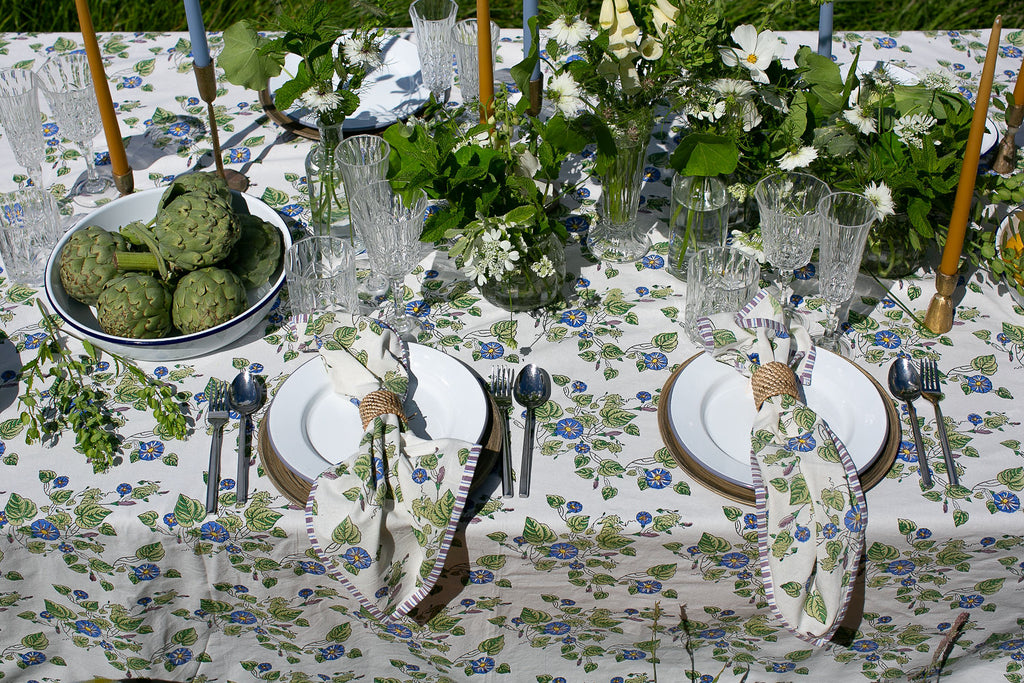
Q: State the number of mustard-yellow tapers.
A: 4